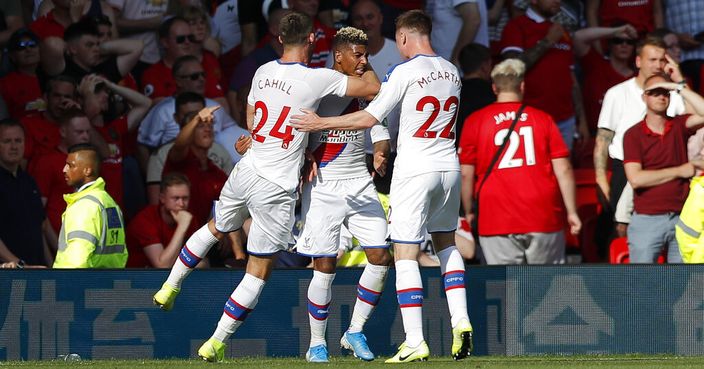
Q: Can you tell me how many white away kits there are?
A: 3